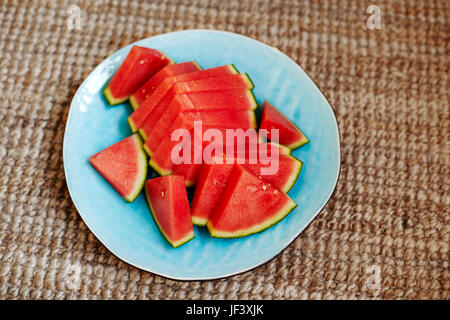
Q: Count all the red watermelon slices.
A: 12